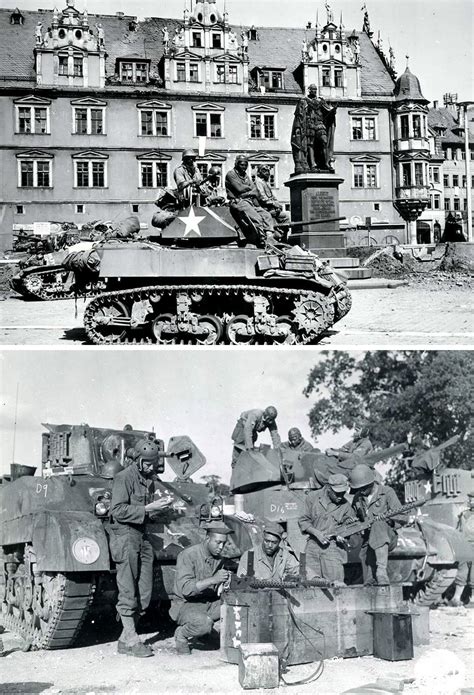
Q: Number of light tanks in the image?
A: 5